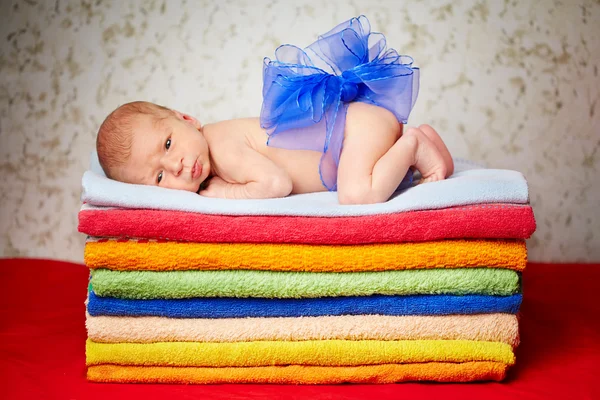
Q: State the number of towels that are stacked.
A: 8